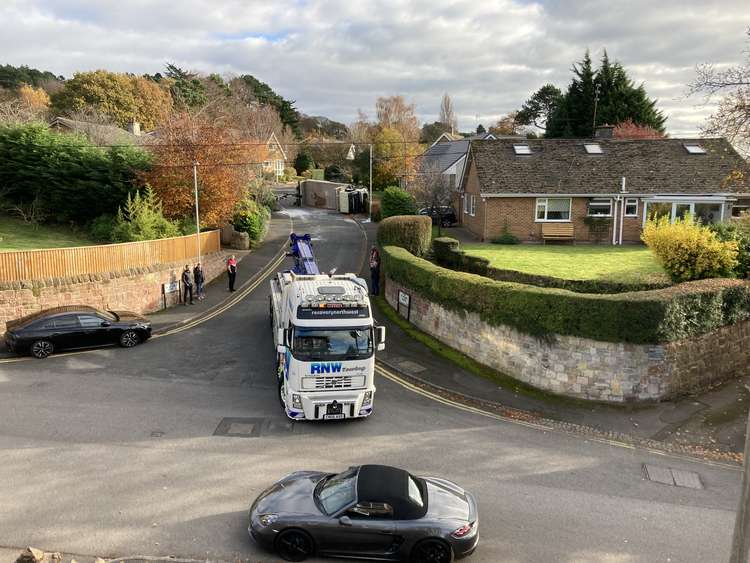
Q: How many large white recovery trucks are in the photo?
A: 1